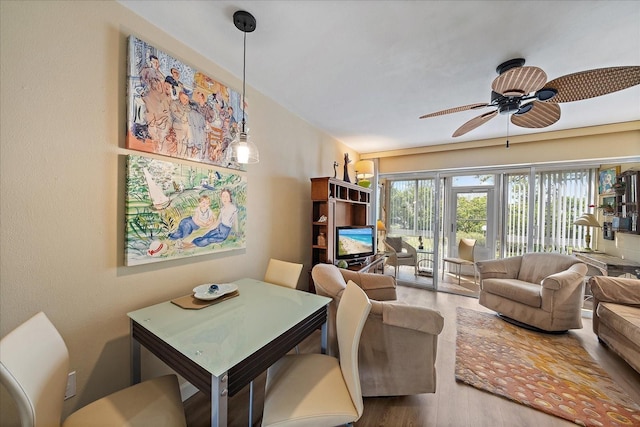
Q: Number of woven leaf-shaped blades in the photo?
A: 5